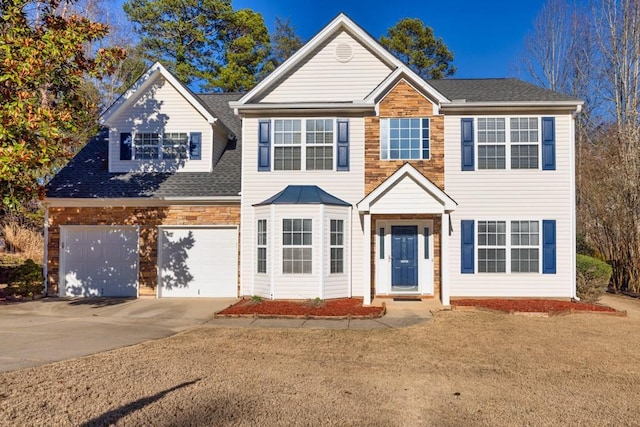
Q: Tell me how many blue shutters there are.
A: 8